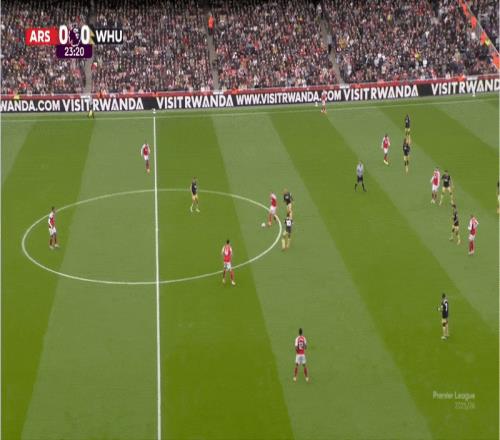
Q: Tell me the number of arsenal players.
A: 9